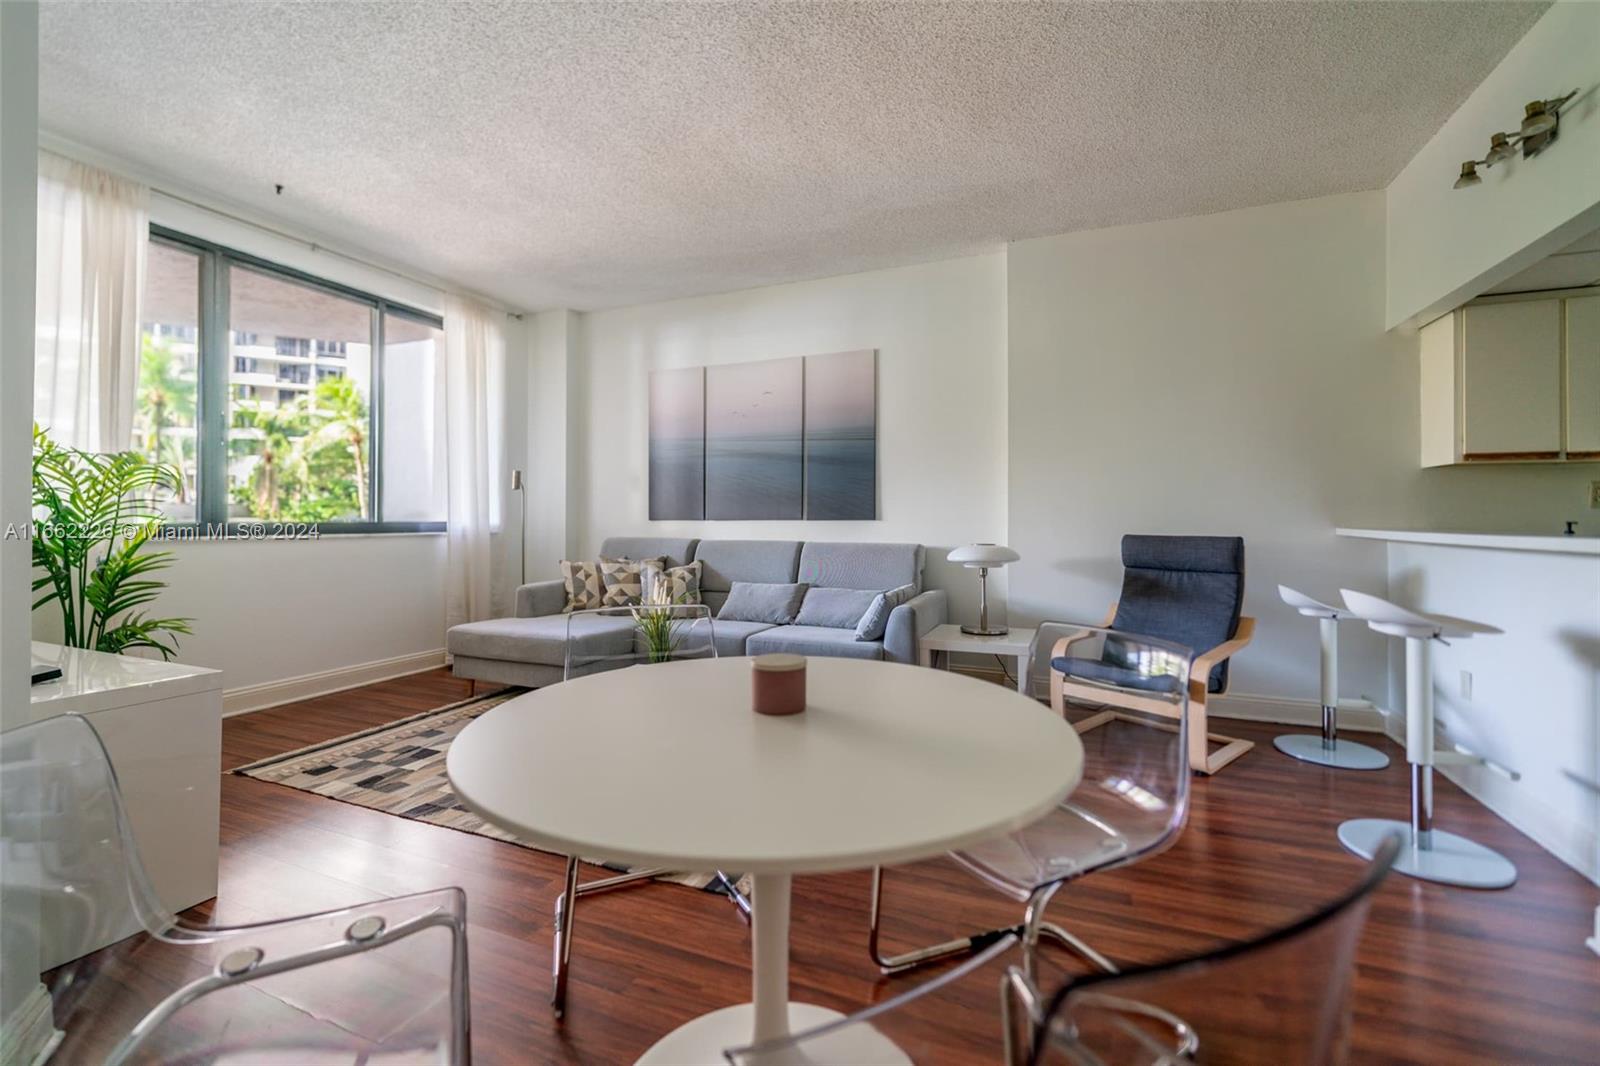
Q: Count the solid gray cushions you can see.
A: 3